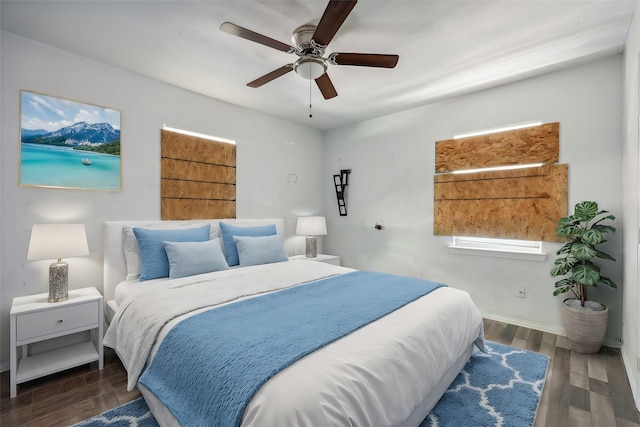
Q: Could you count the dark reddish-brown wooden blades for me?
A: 5